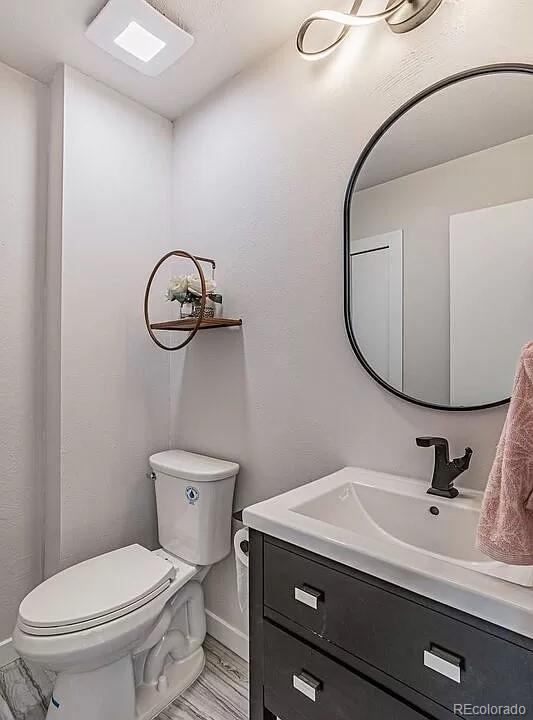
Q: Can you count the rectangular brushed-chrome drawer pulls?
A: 3